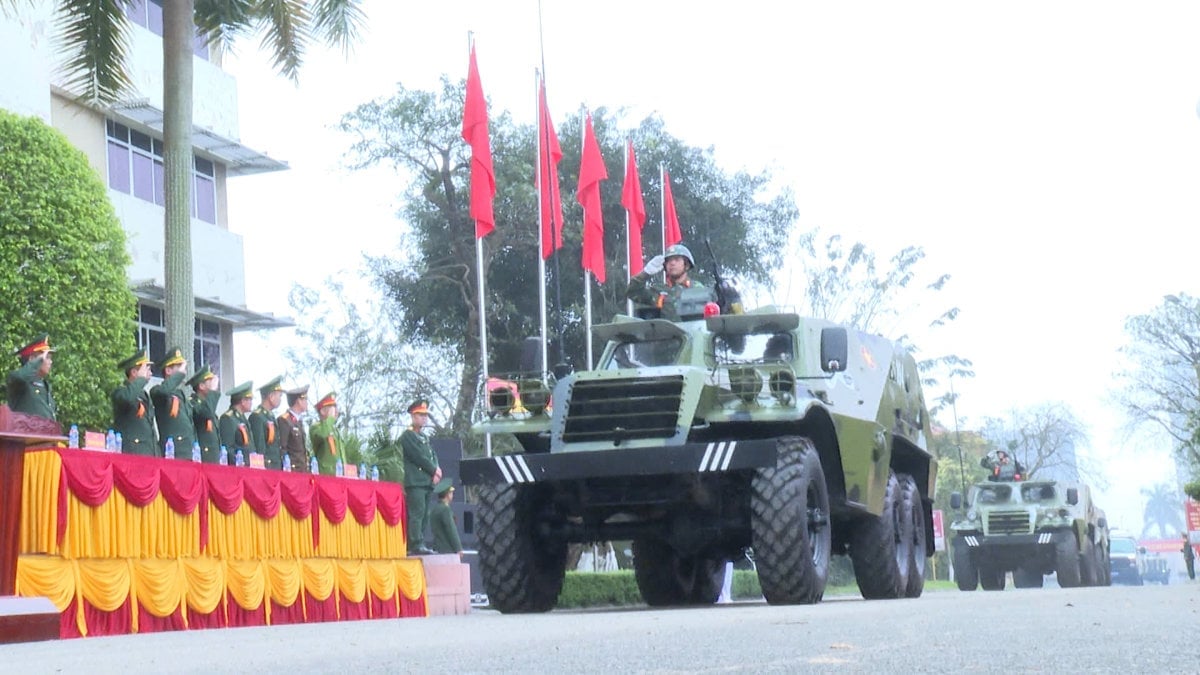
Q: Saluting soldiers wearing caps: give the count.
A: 5